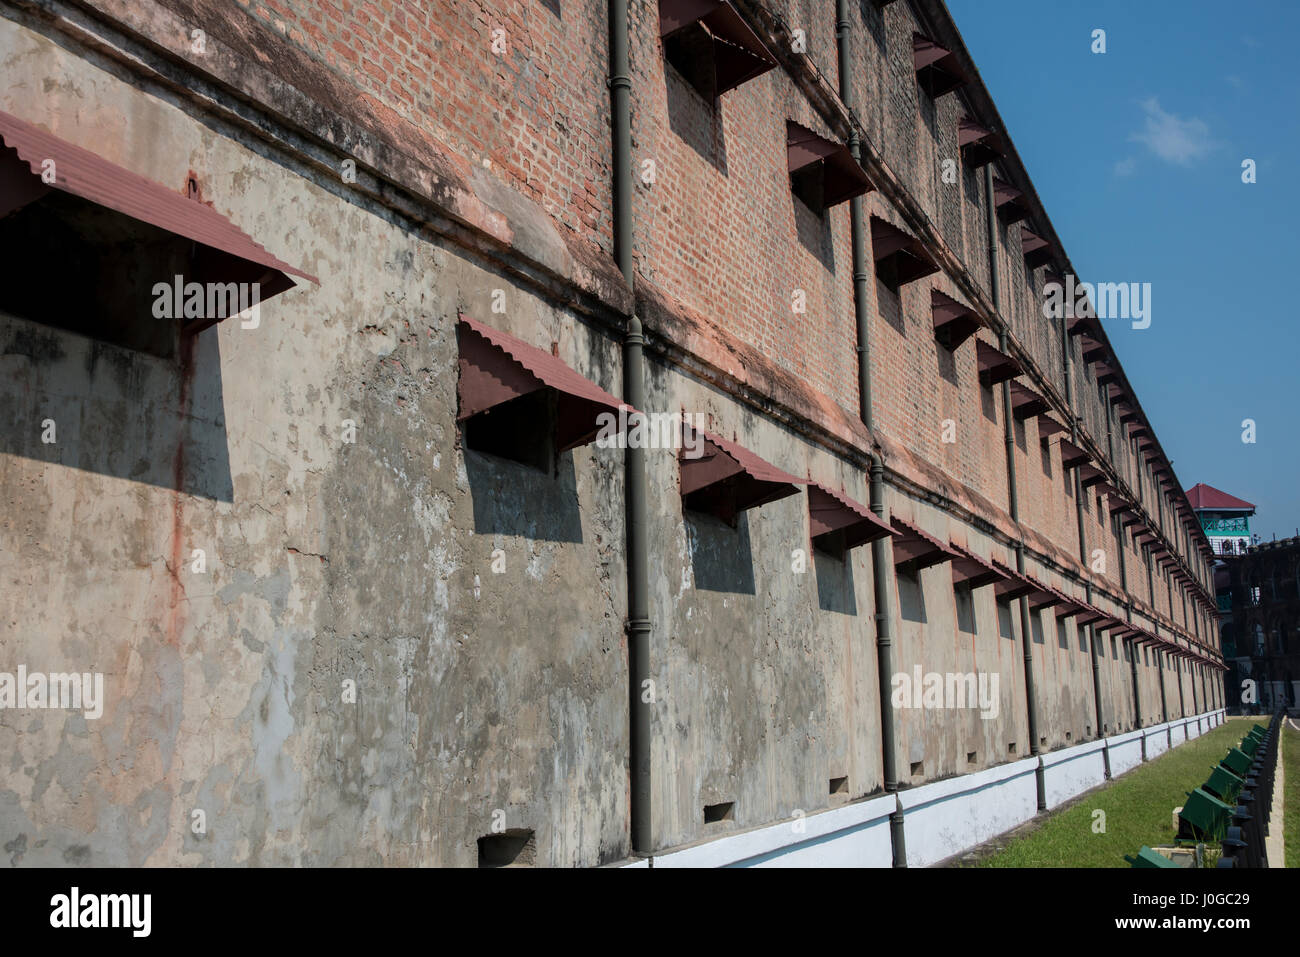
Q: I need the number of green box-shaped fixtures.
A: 7